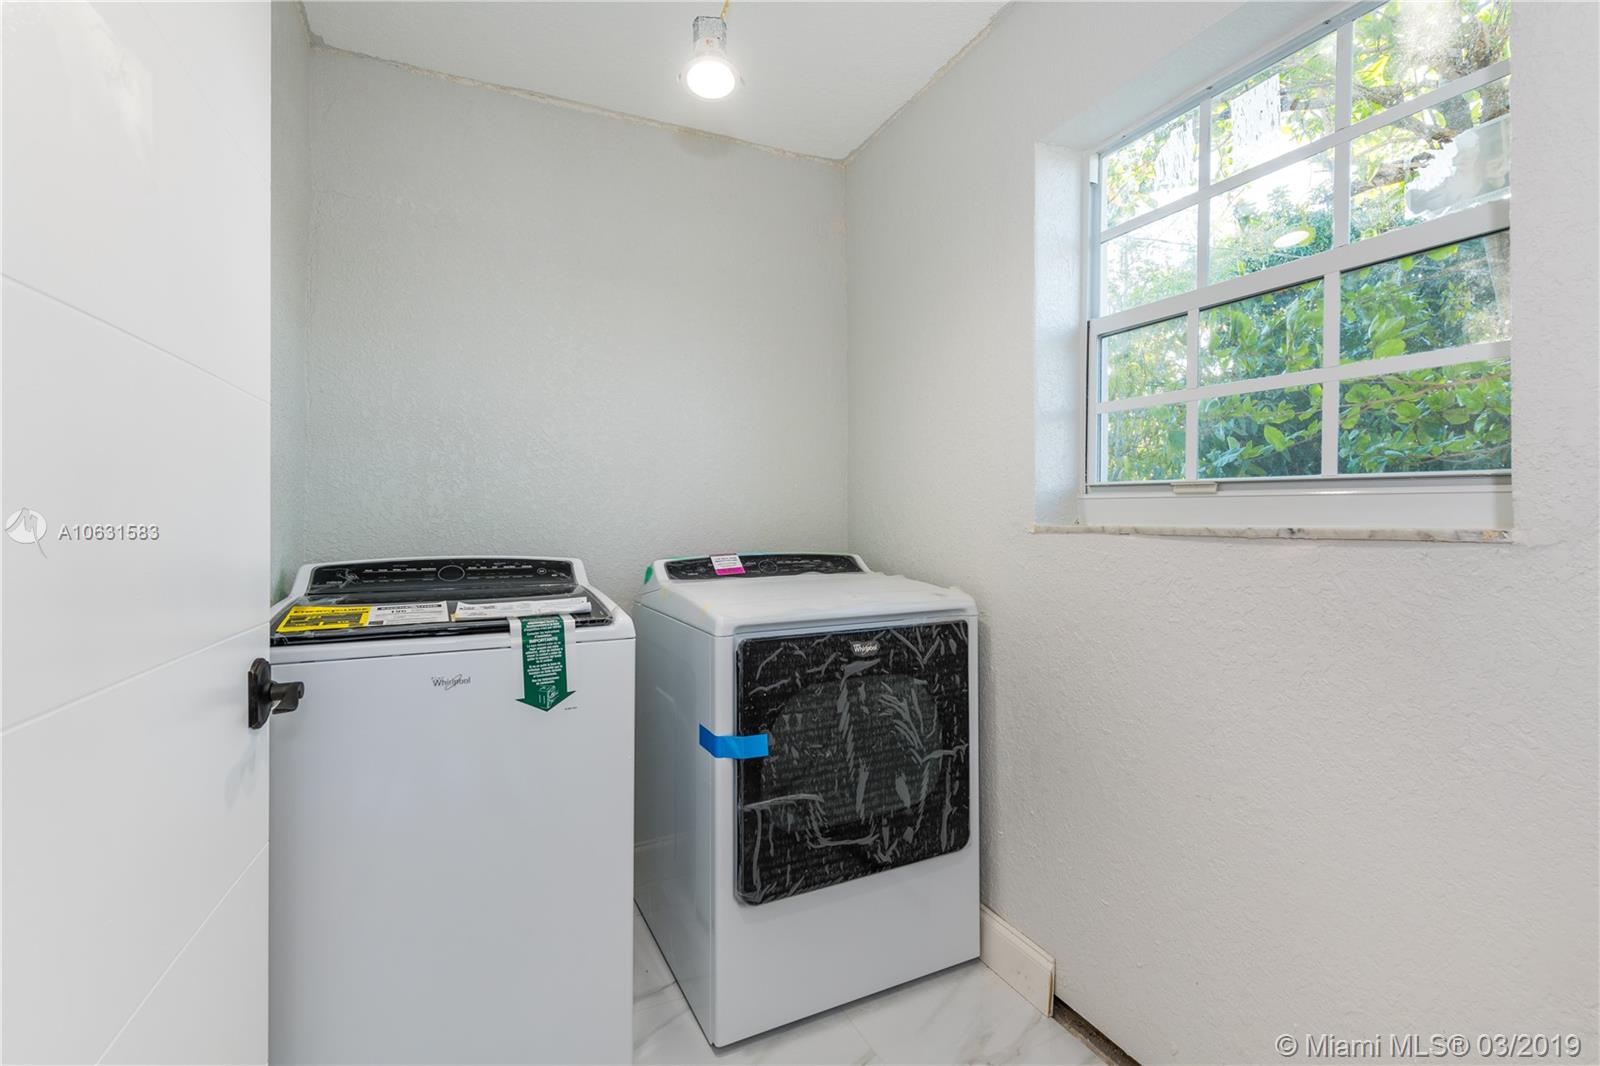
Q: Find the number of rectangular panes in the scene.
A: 12